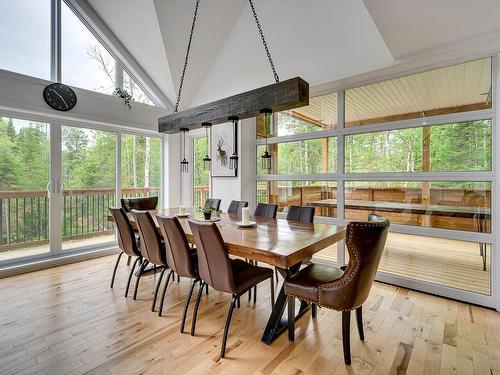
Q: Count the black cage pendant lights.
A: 4